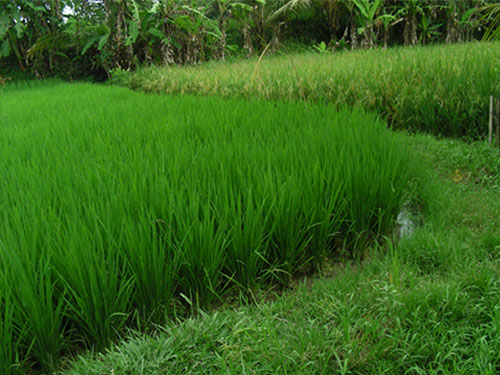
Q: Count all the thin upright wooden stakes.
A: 2